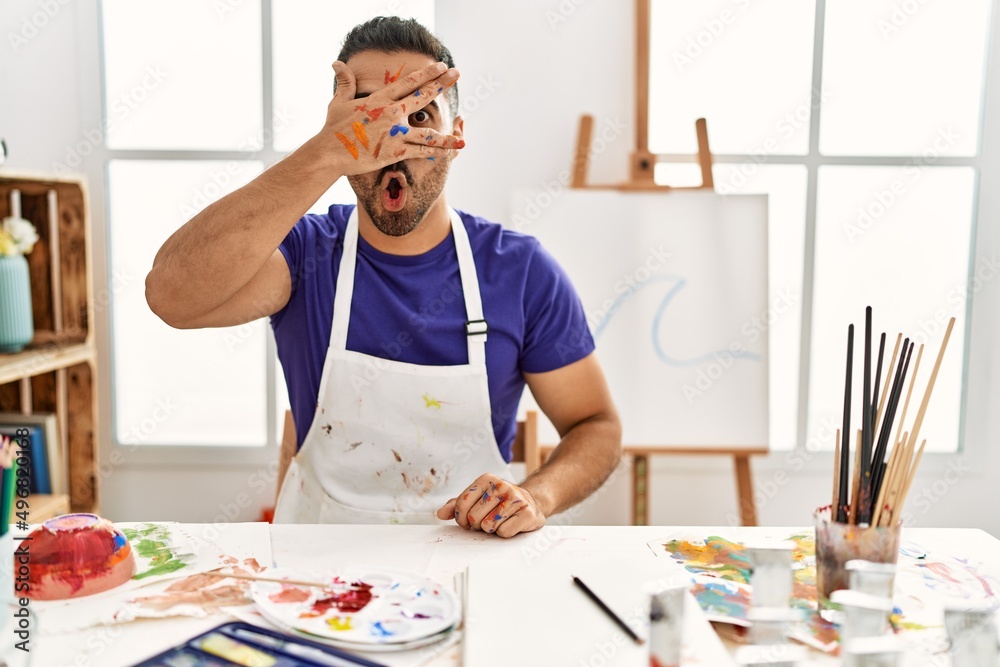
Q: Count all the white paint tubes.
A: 8